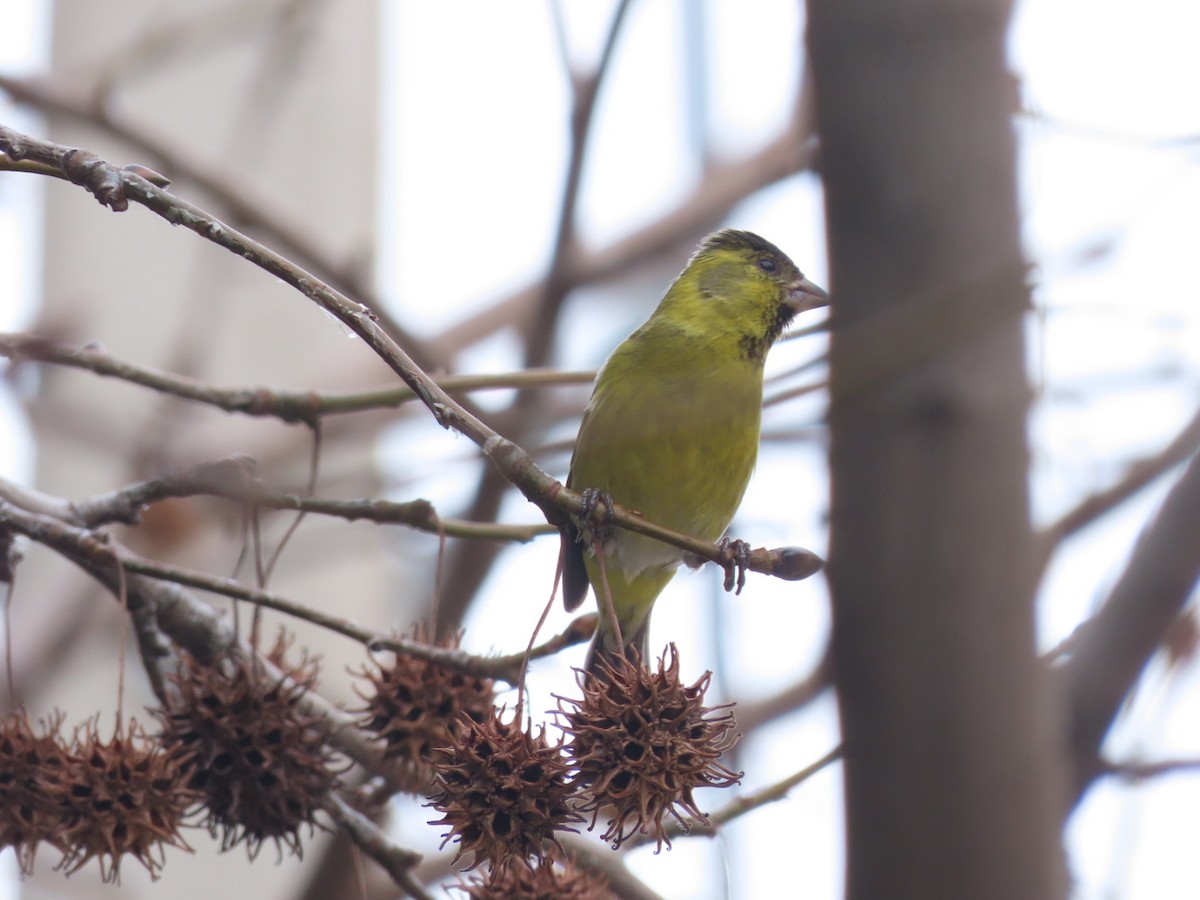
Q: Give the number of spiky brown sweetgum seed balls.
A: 7